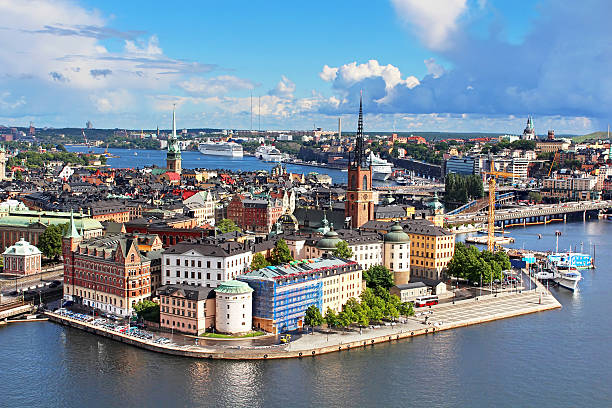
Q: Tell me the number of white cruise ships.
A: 3